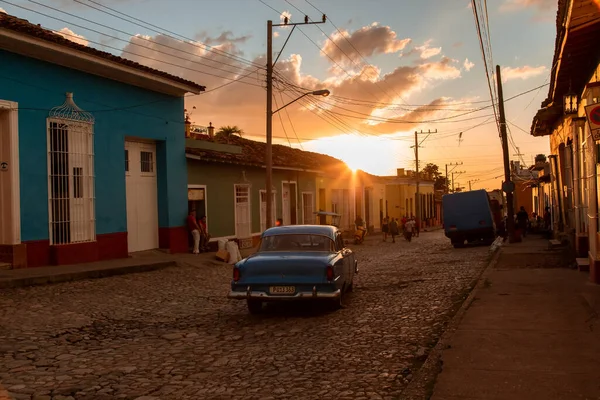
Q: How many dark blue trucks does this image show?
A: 1